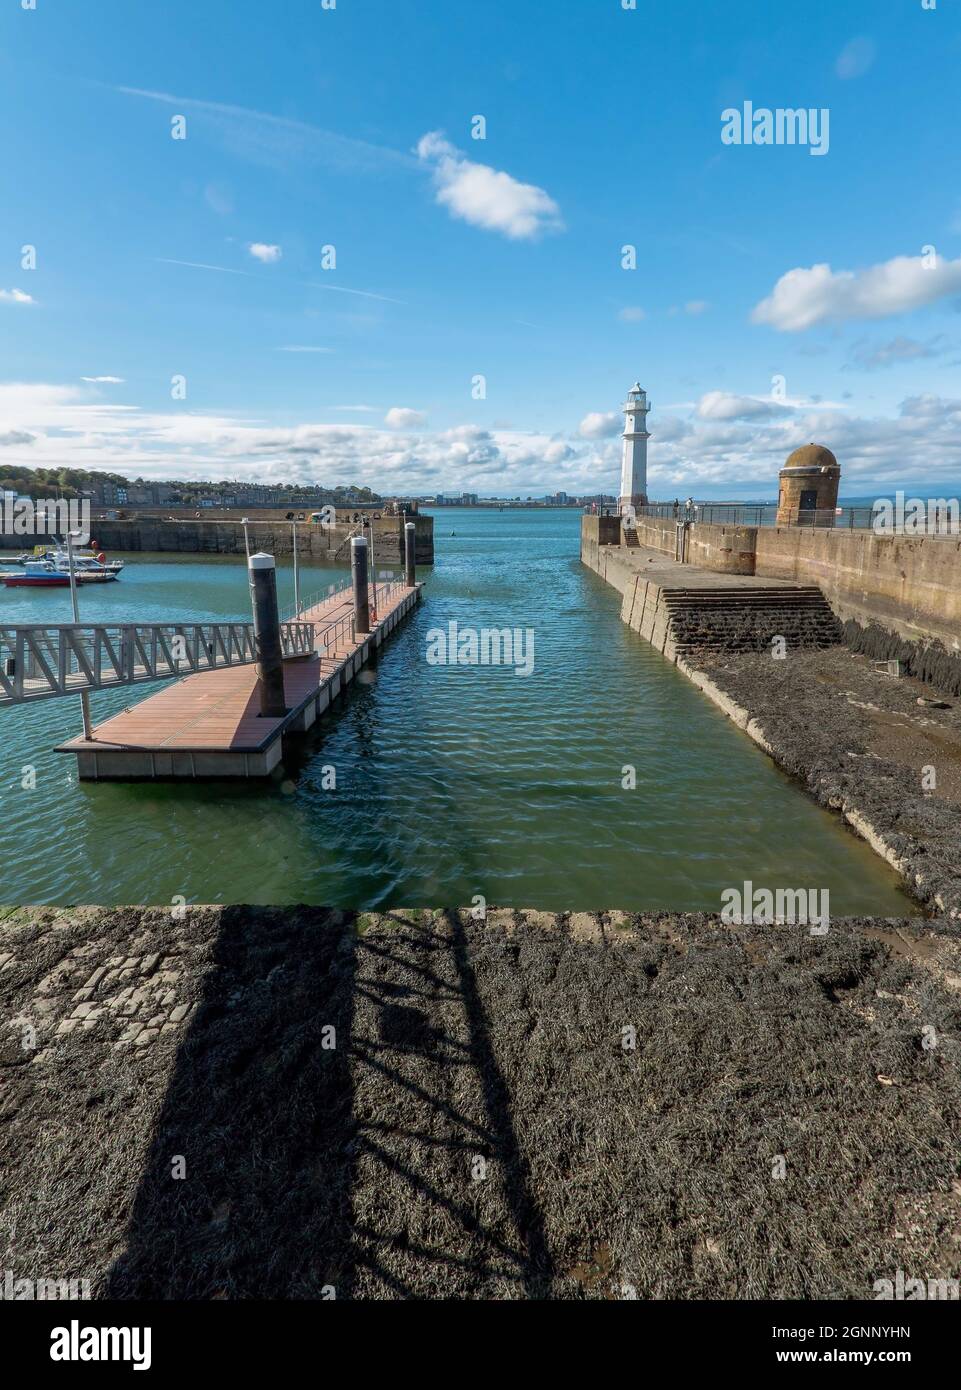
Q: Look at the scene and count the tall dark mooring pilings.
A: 3